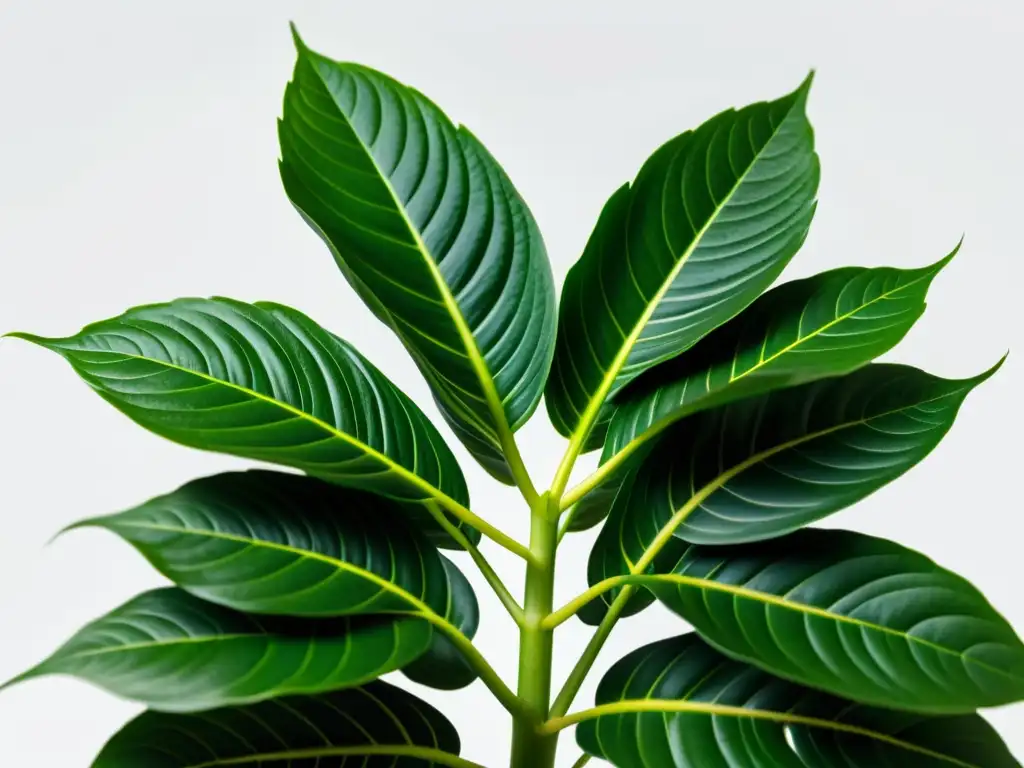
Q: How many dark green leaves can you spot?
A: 10